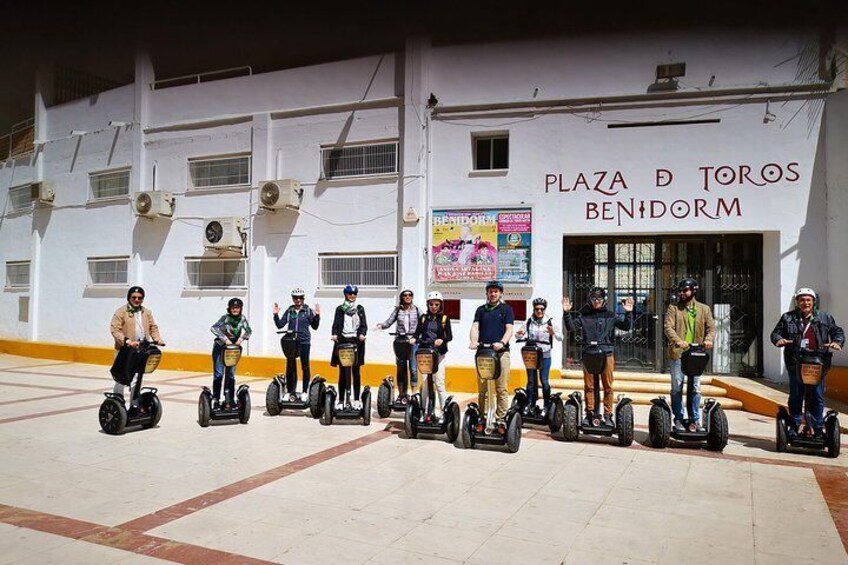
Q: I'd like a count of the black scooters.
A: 11